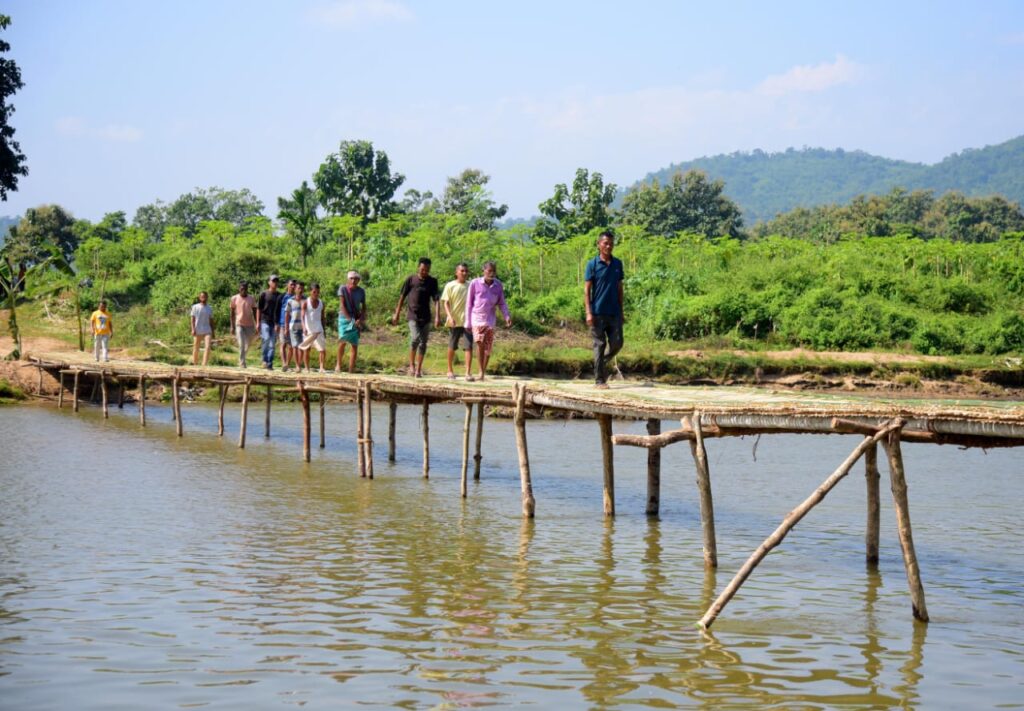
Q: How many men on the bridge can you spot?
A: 12